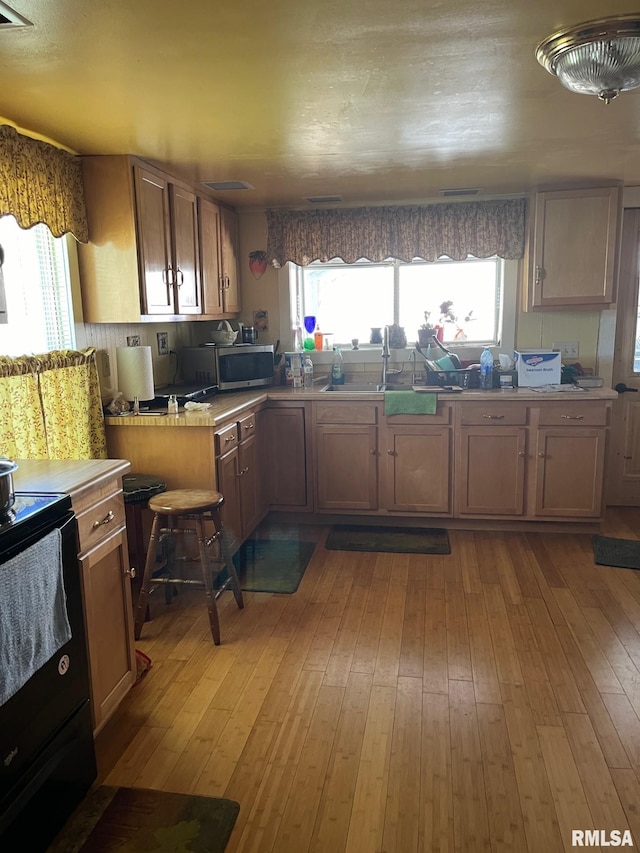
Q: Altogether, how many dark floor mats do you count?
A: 4